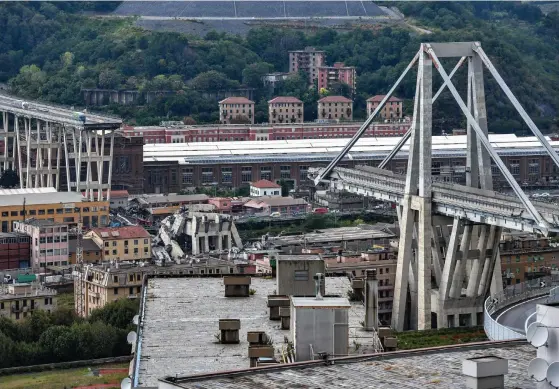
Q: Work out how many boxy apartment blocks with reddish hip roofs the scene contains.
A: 4